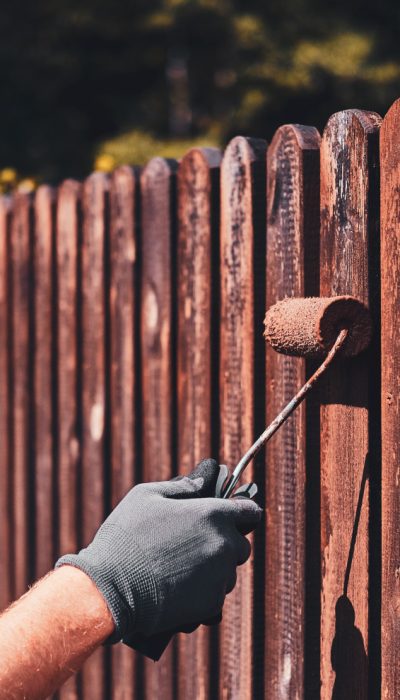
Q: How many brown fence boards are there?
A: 12